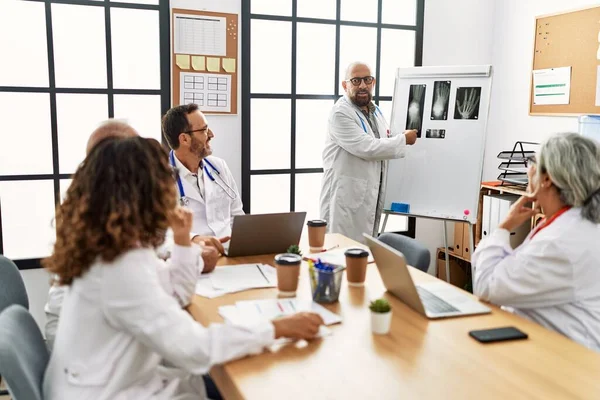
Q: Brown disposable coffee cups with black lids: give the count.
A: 3